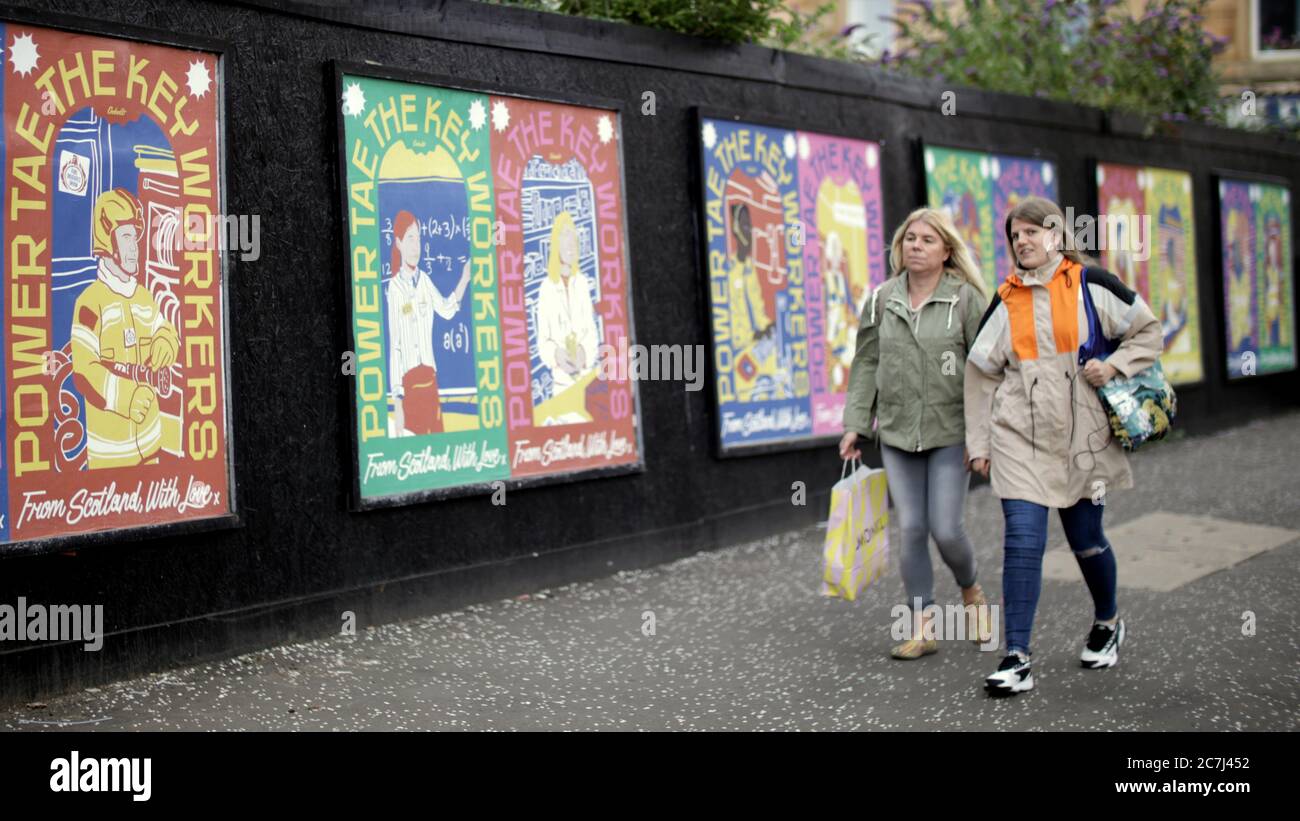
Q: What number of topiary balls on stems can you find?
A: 0